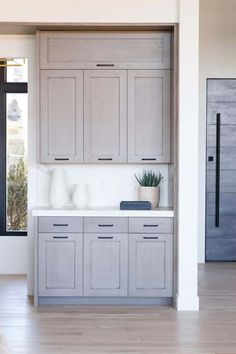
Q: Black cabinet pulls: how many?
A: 10